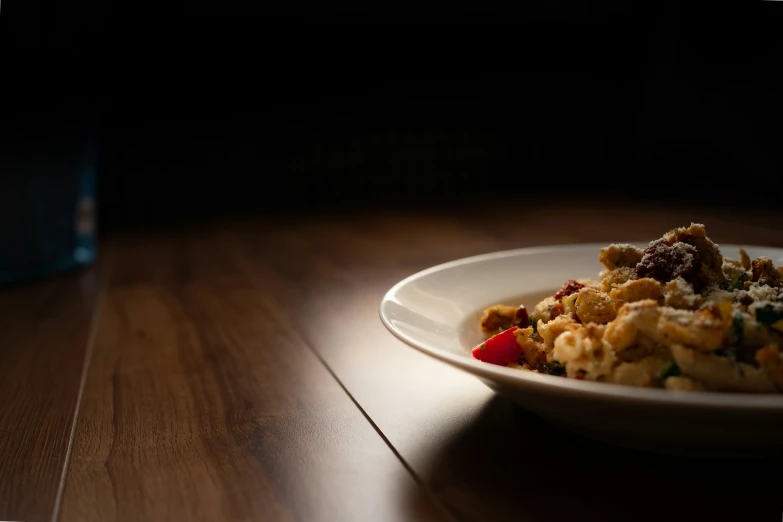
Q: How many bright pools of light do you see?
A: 1